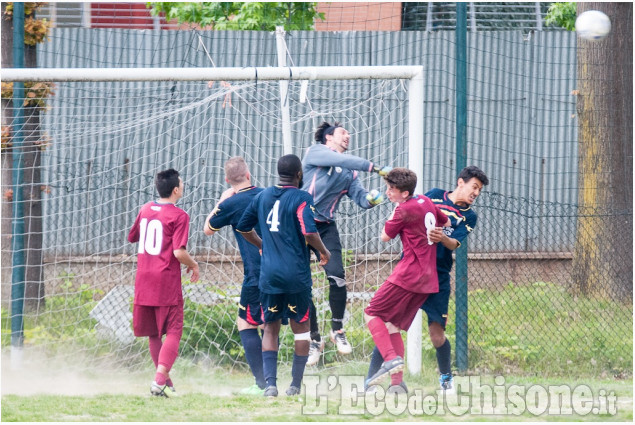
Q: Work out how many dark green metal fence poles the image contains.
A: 2